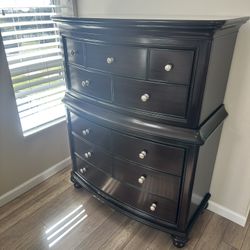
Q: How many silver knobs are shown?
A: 11